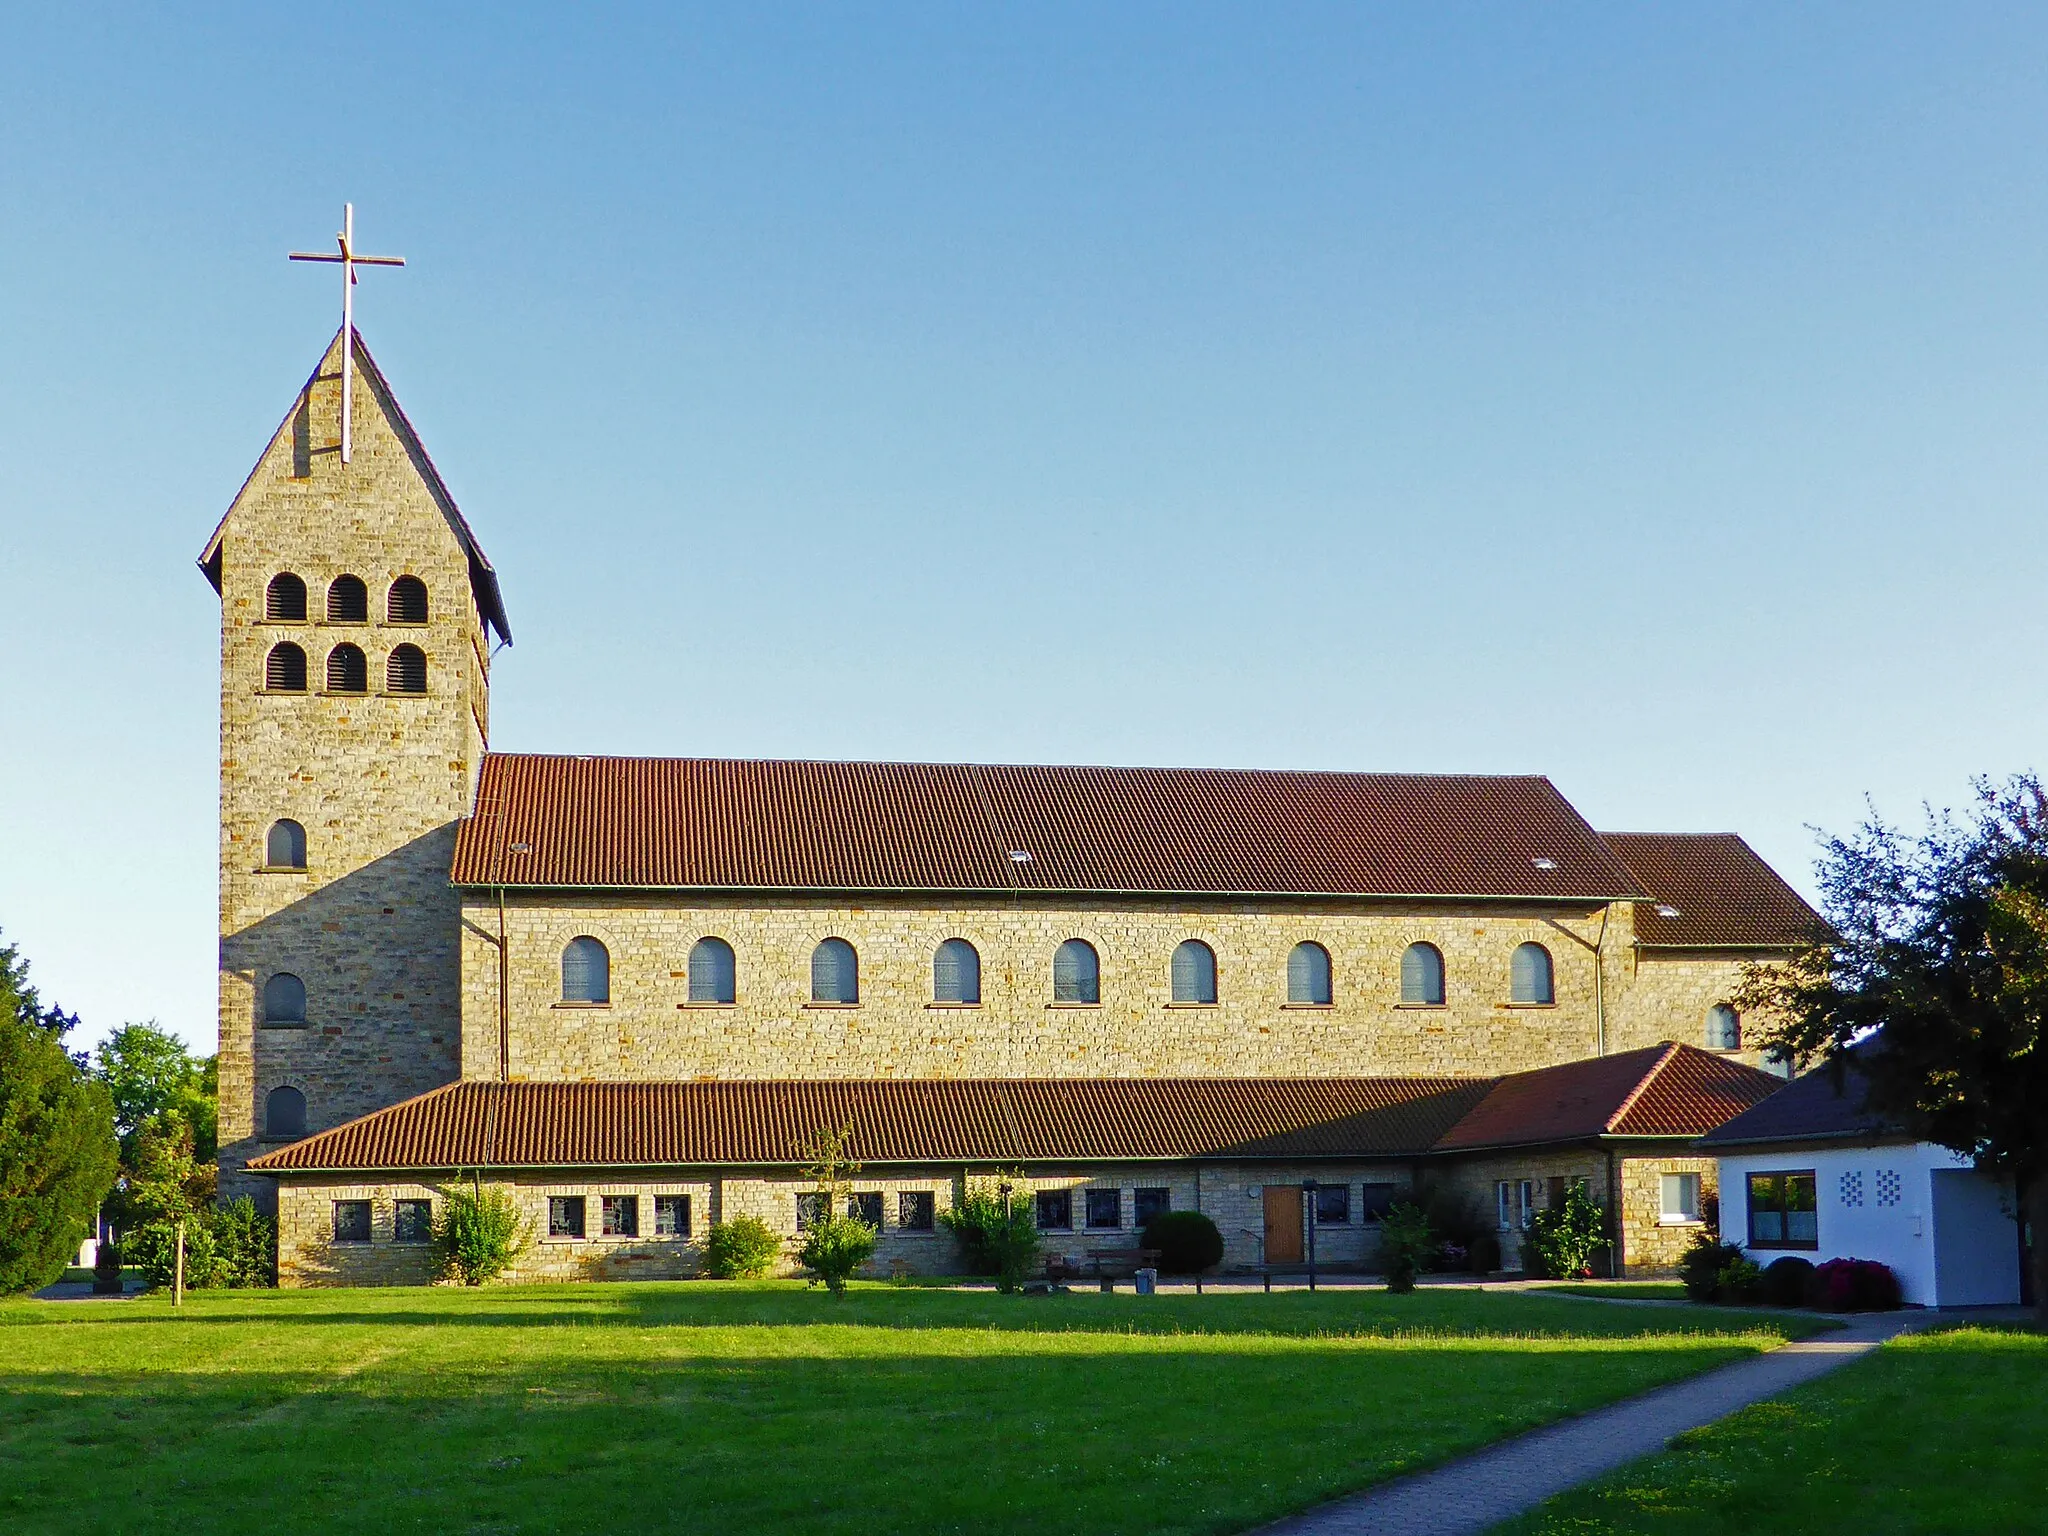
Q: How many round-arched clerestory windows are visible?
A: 9